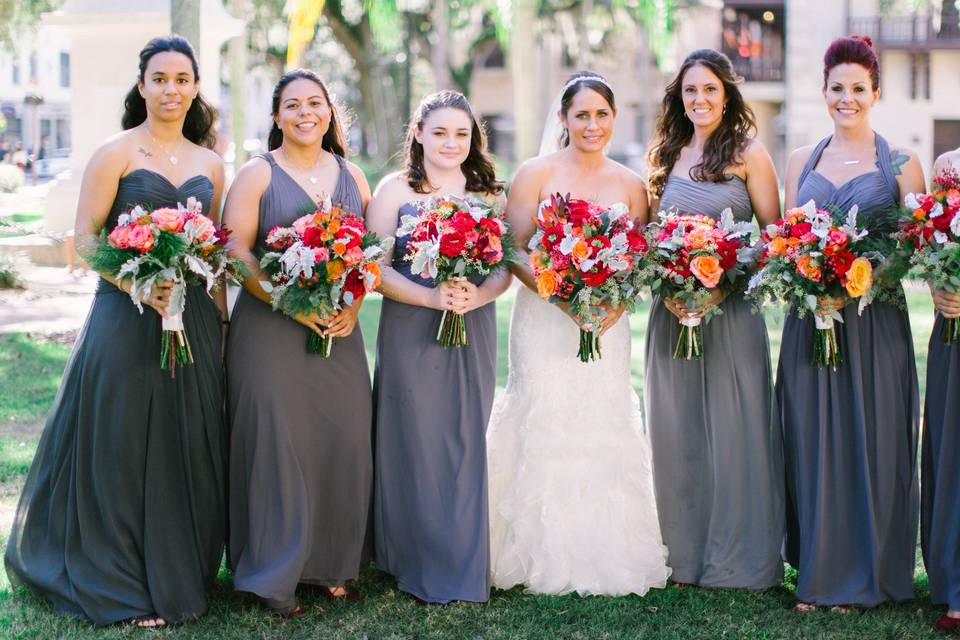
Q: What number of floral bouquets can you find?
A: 7